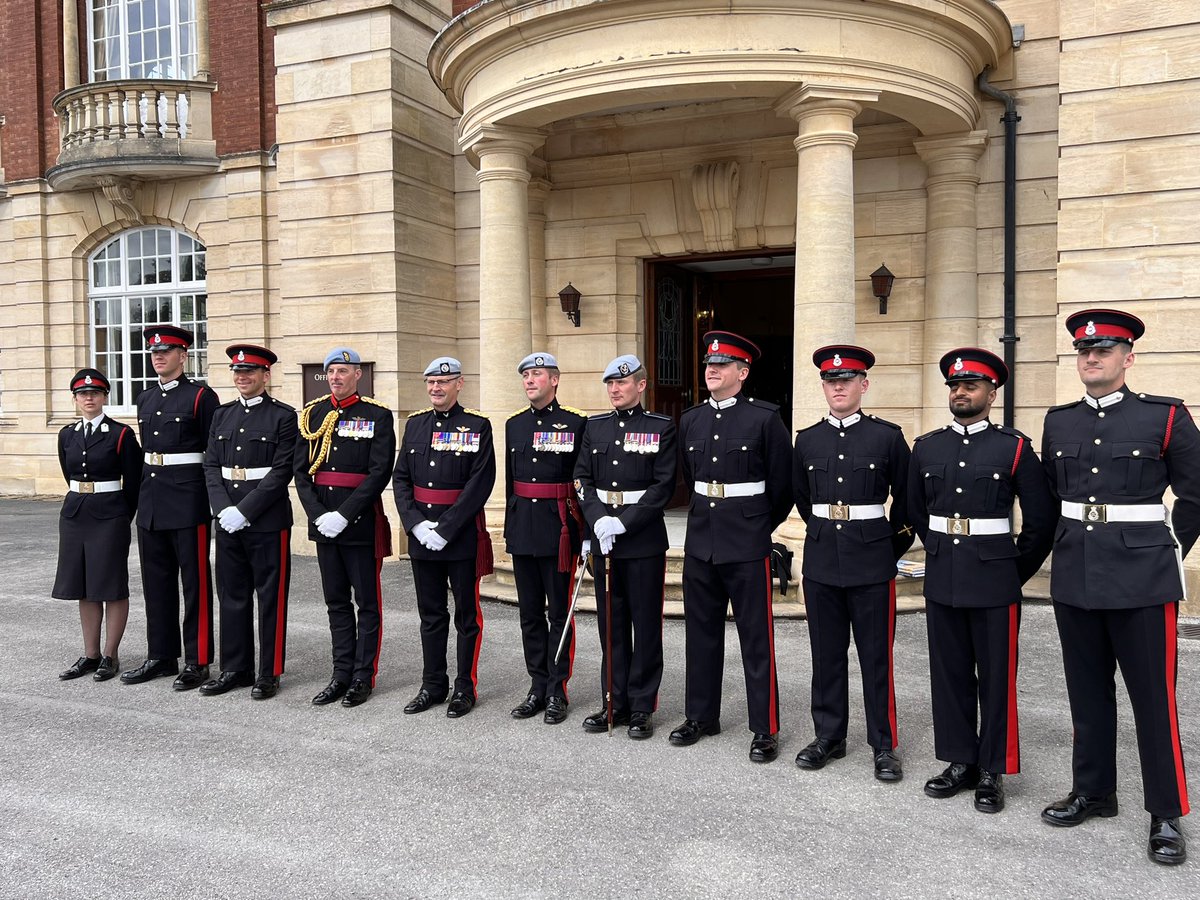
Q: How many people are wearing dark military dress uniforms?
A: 11